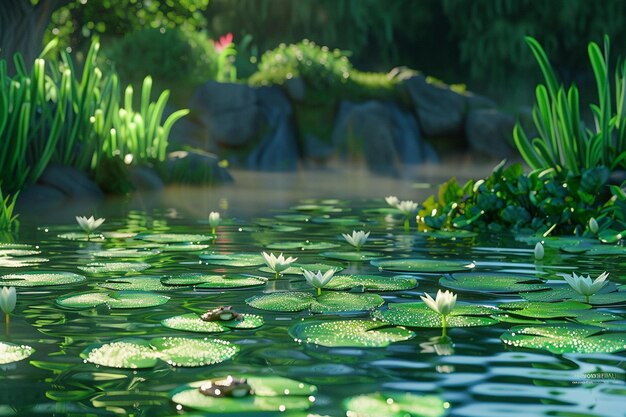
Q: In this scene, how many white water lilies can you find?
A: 12